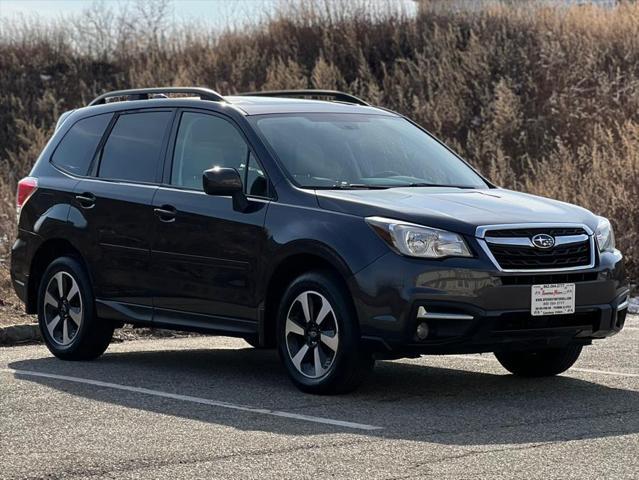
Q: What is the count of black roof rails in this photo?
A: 2